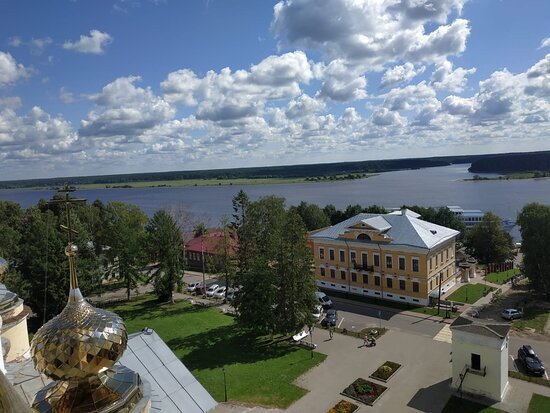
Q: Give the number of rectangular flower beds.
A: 3